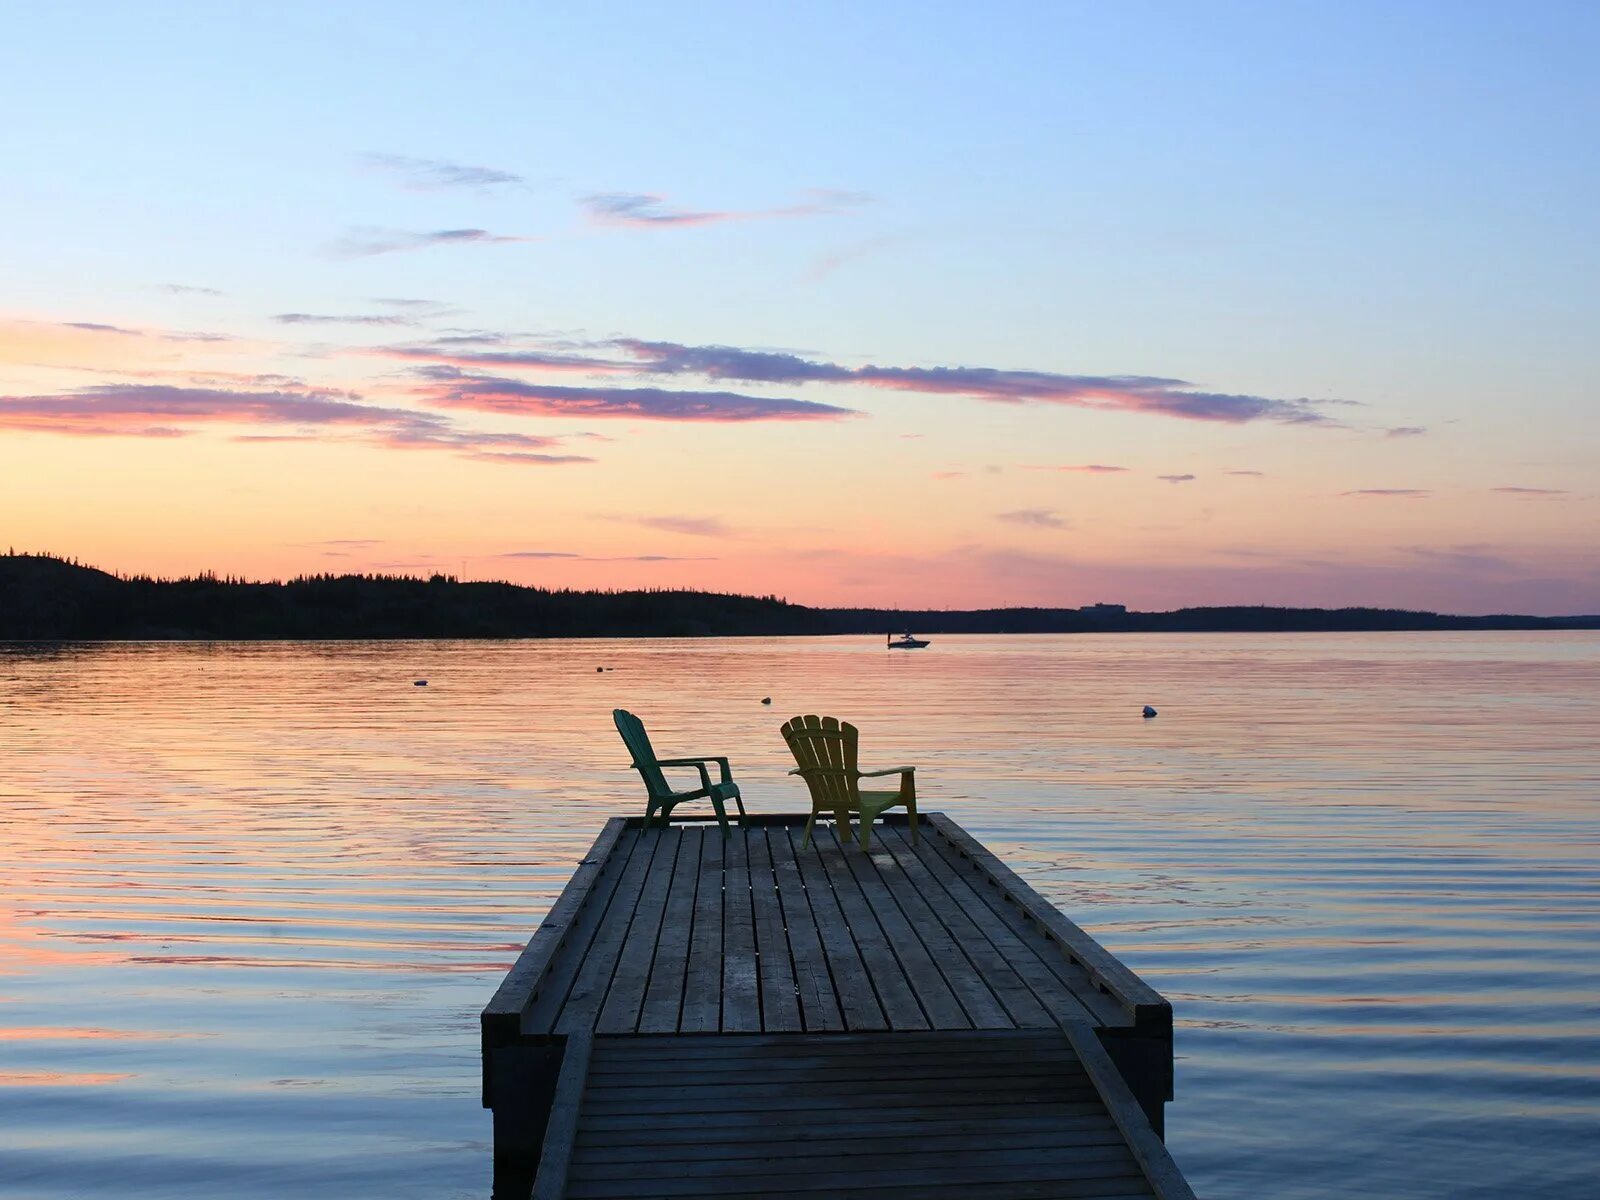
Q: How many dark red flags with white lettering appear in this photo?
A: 0